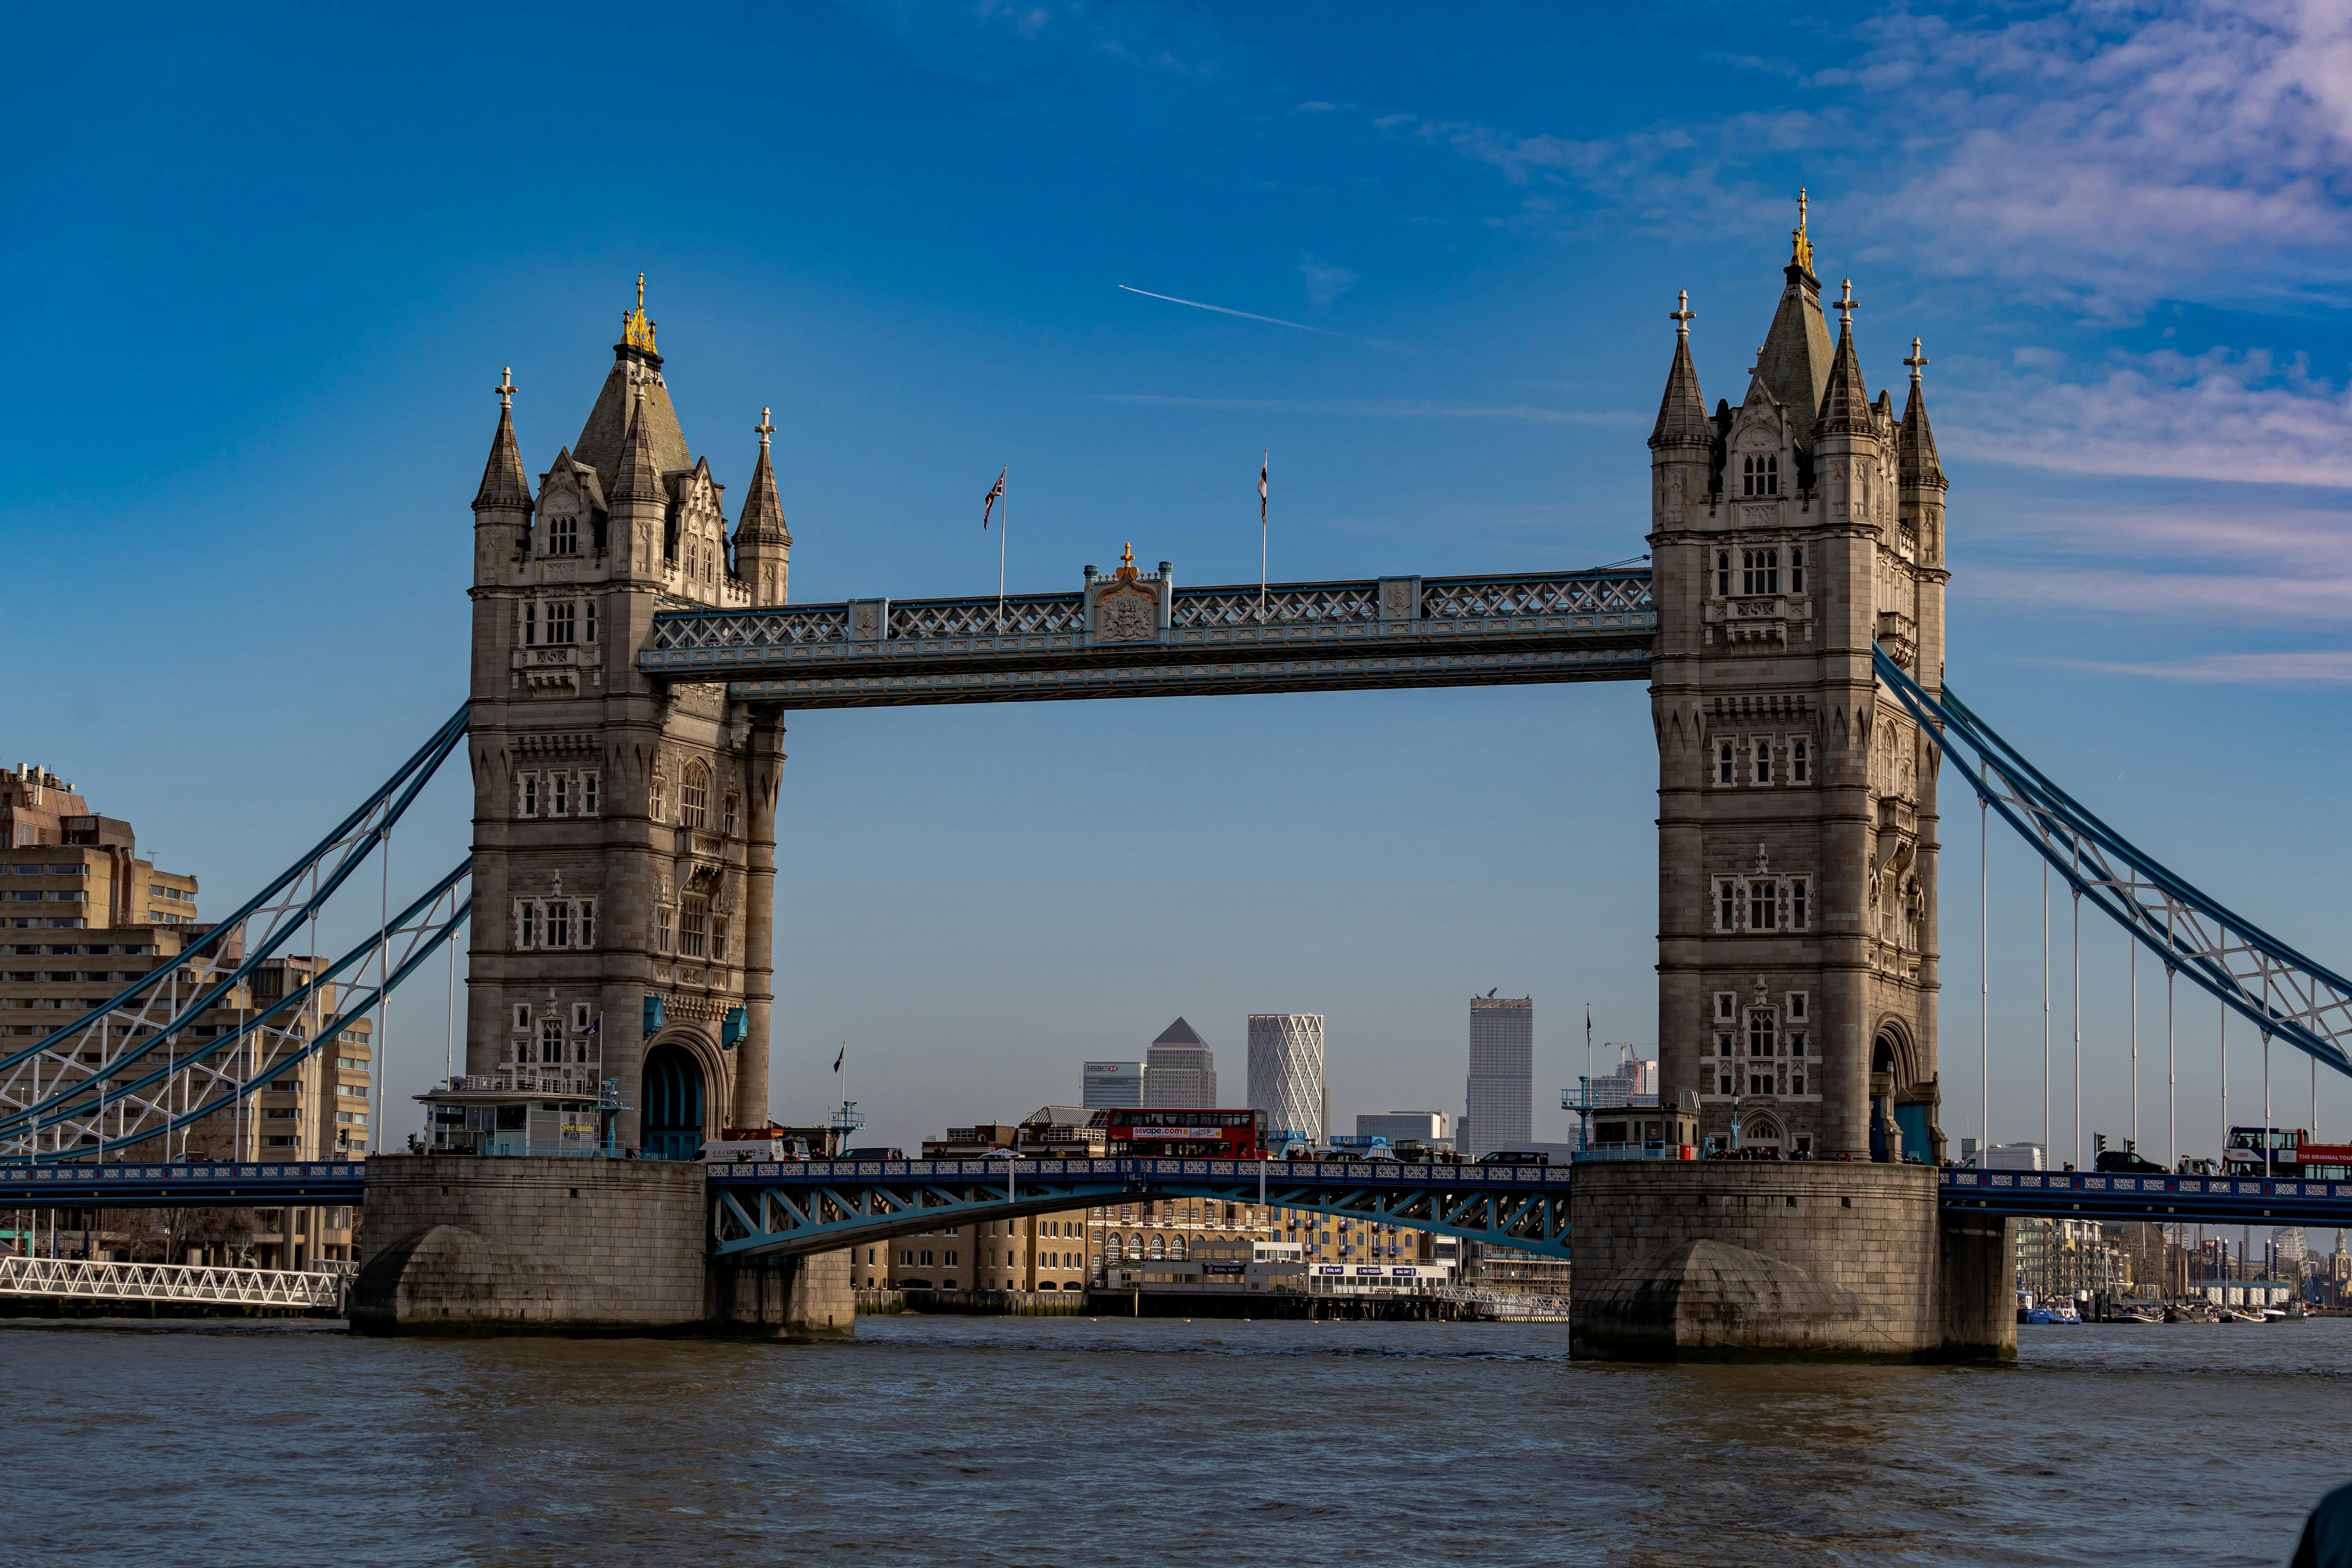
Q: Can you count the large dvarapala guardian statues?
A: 0